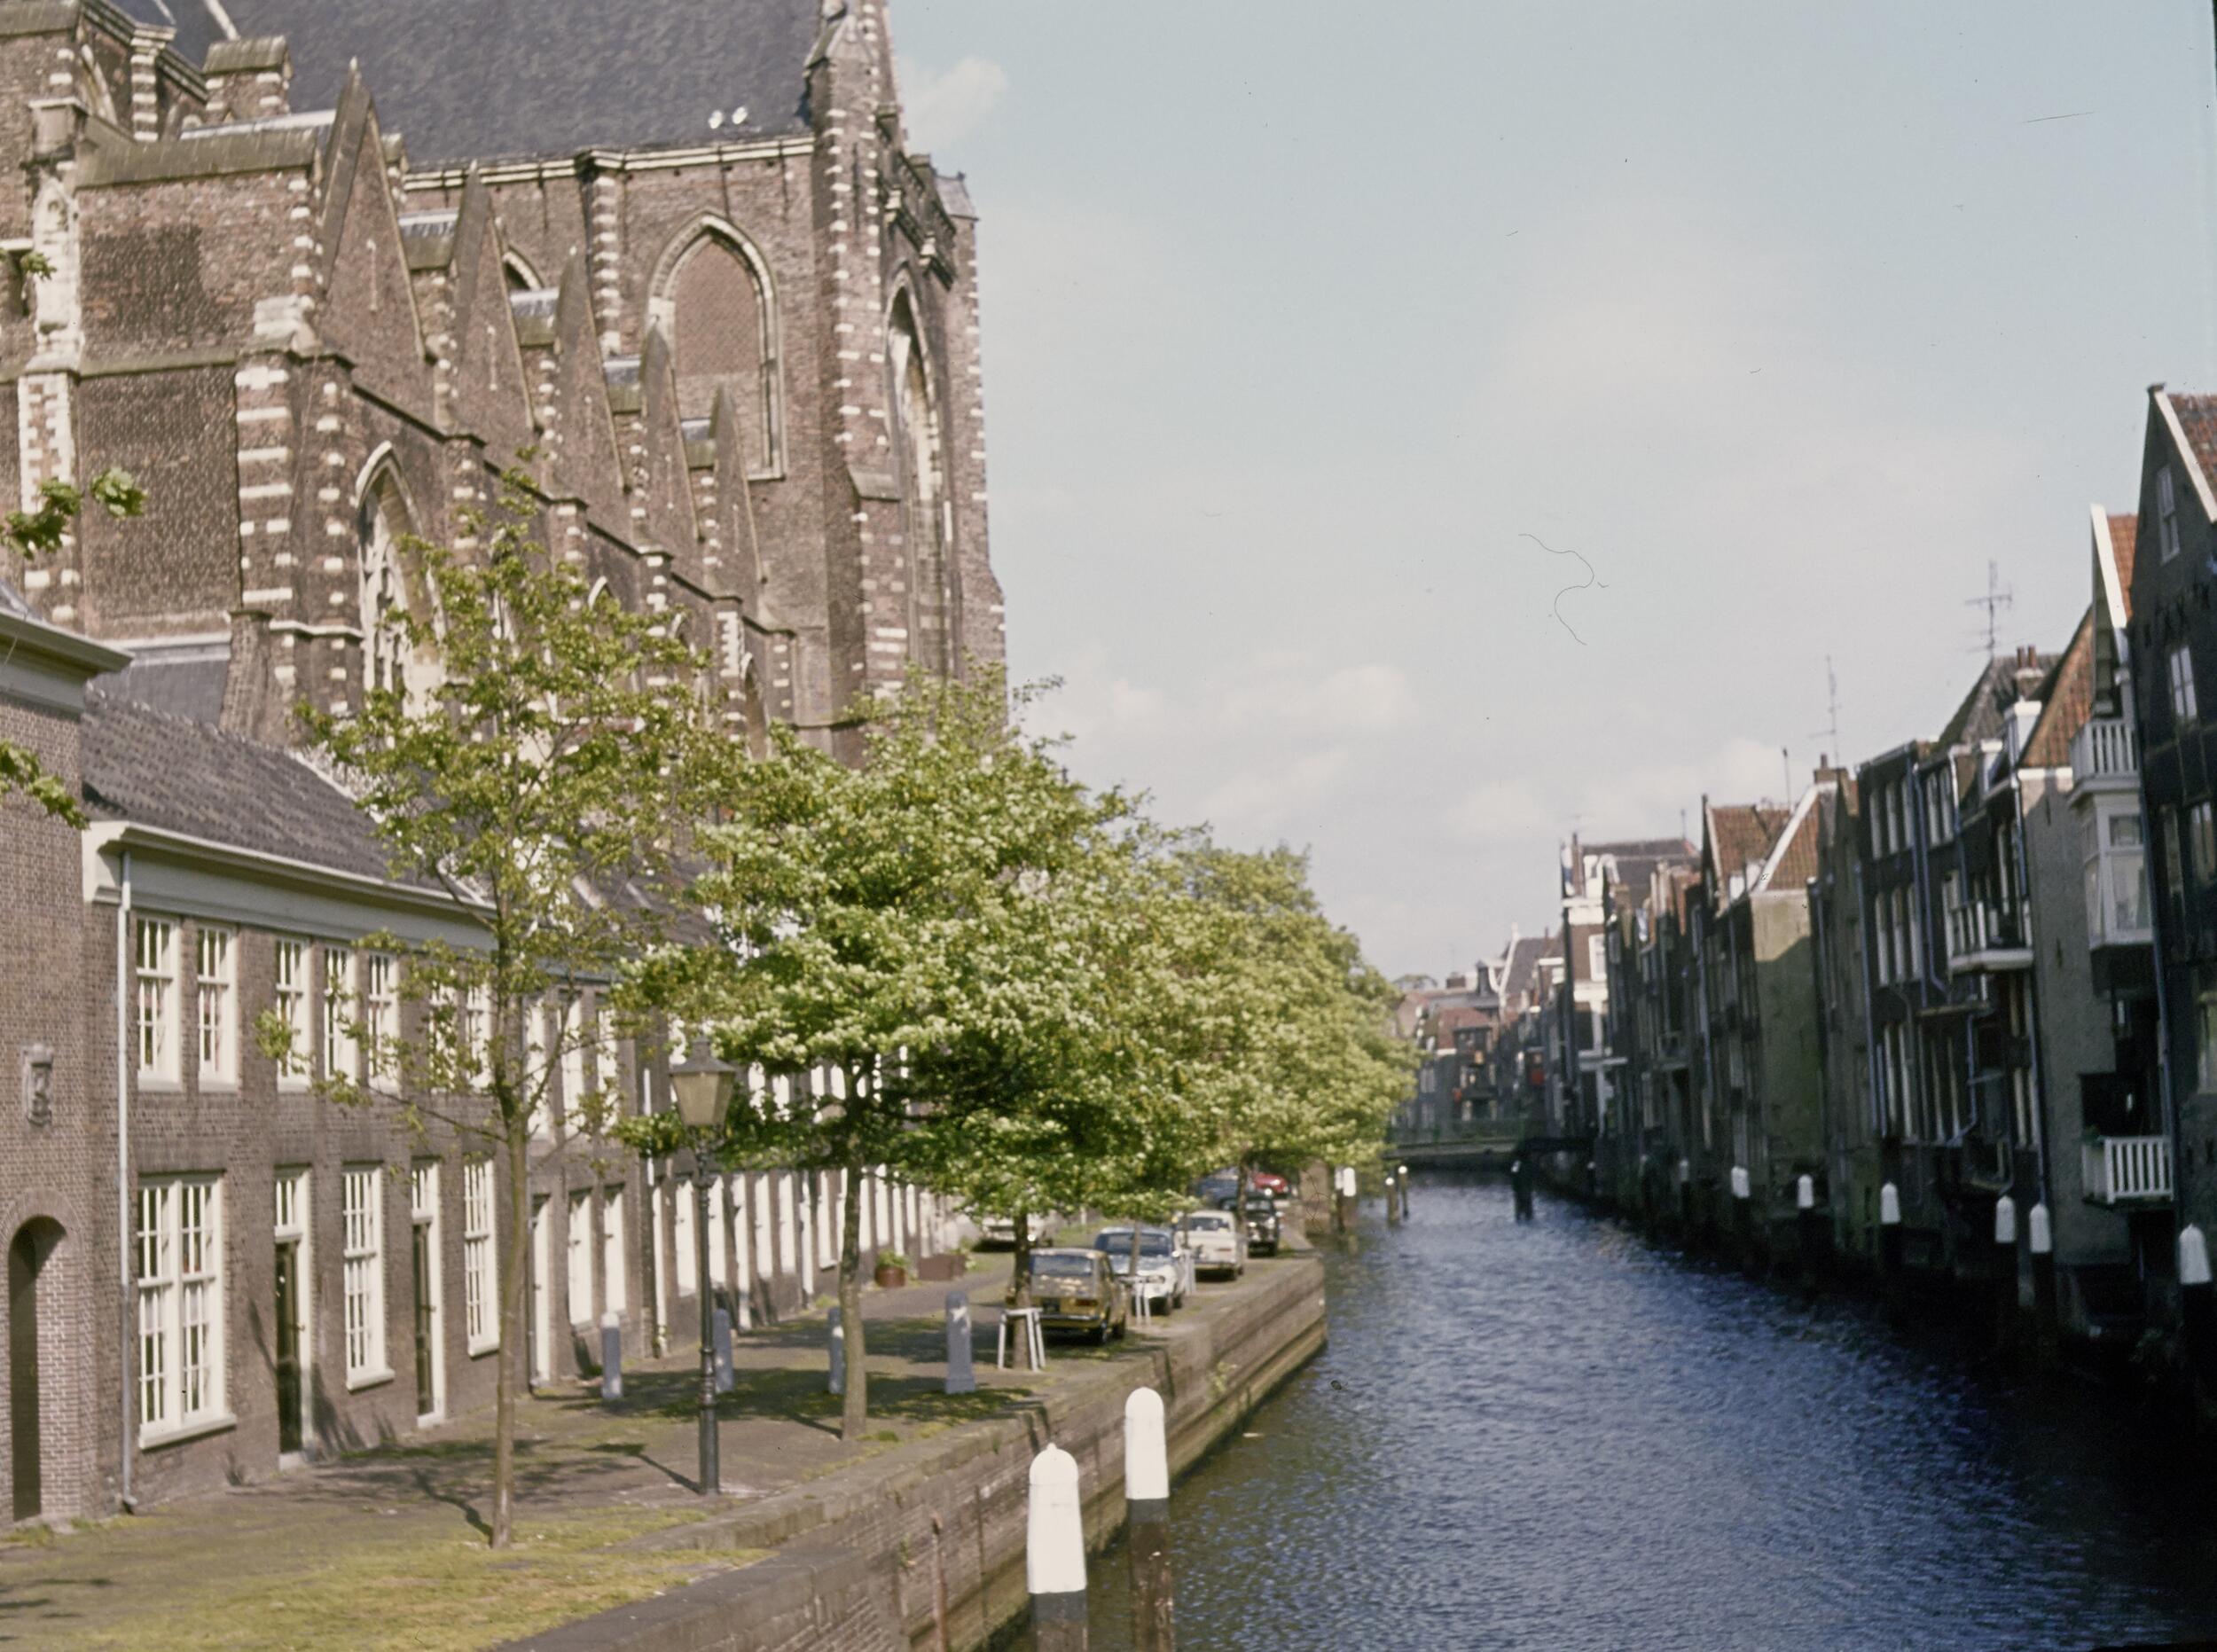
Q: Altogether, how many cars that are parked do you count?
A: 7